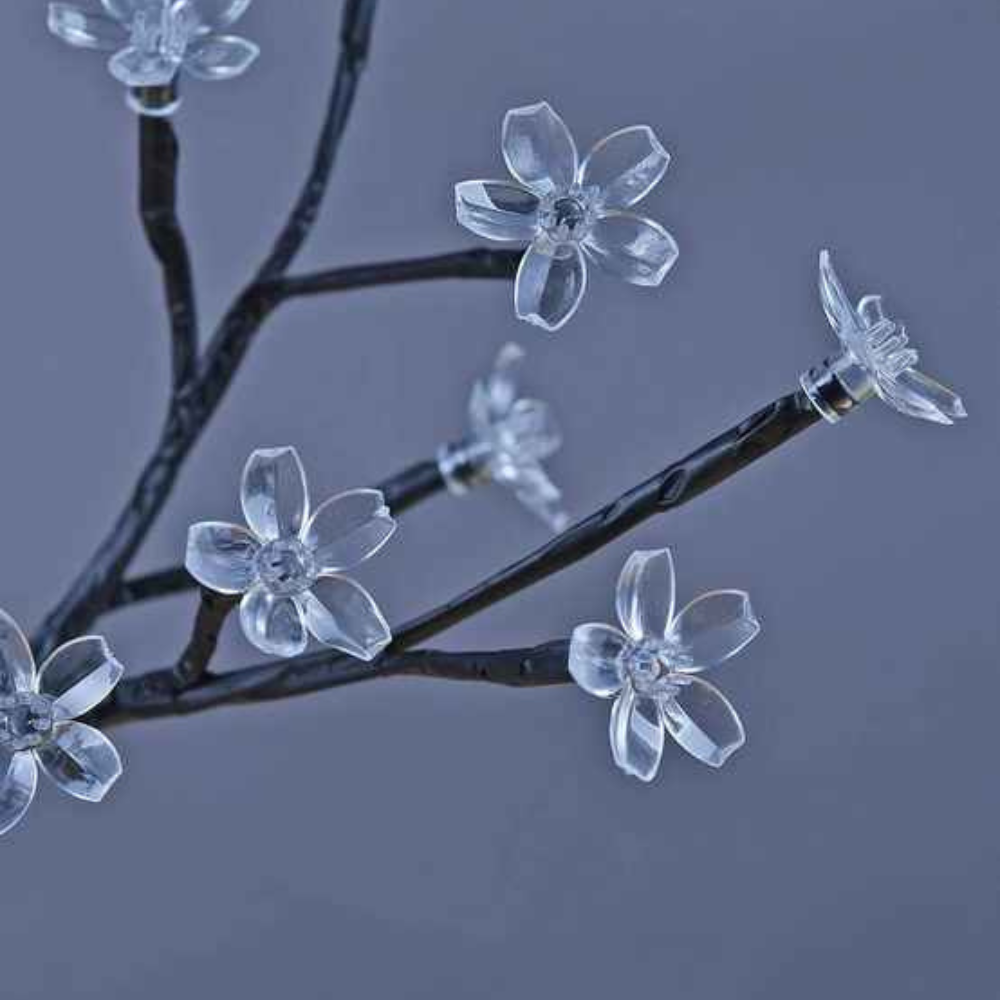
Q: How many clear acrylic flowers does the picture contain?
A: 7